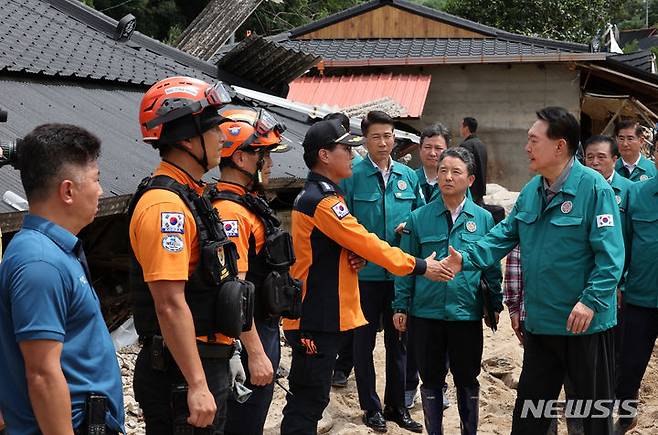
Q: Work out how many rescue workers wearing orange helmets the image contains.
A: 2